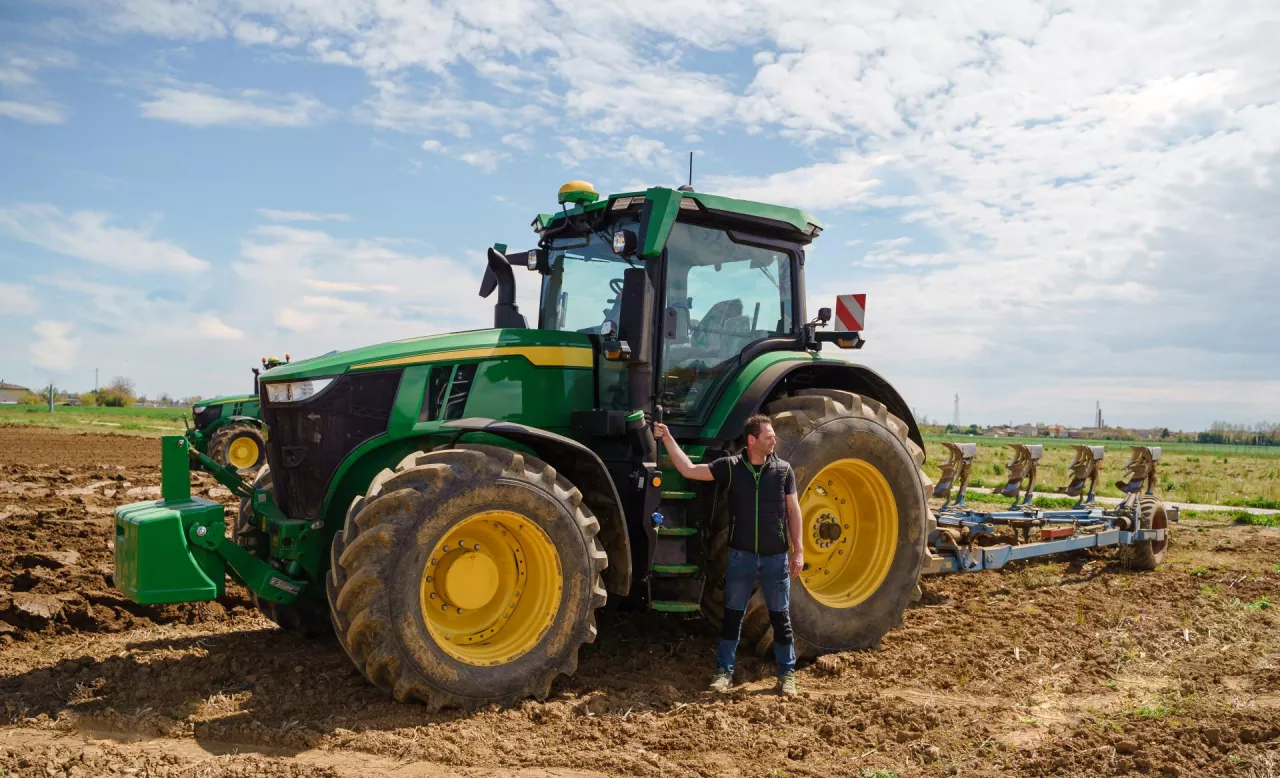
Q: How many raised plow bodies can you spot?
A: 4